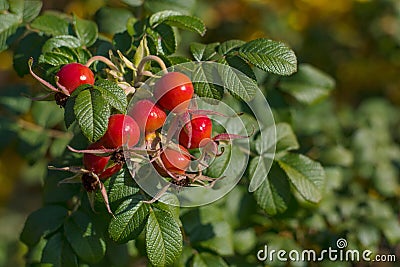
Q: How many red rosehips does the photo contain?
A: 7